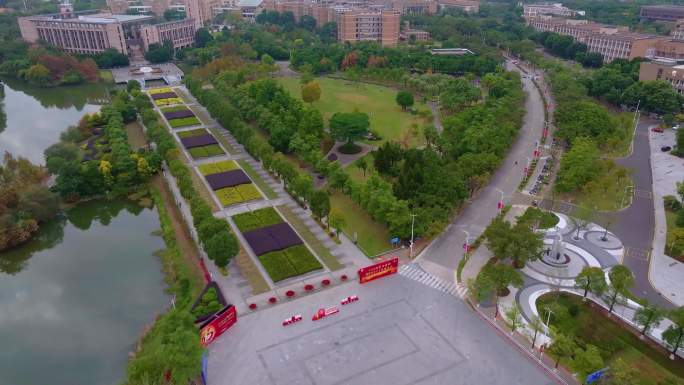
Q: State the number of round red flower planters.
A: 6